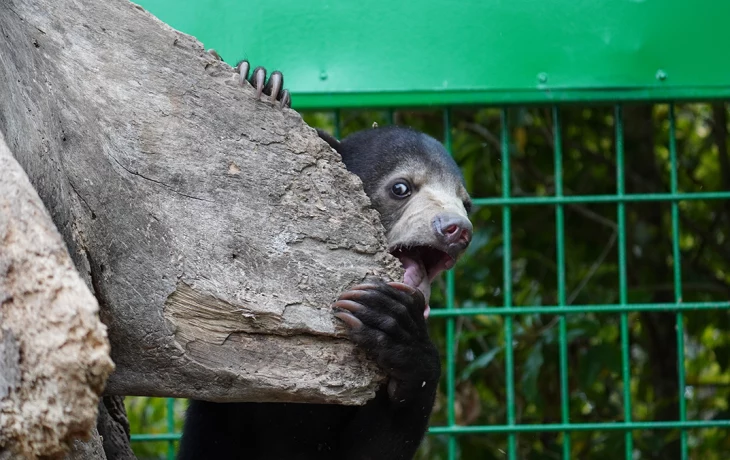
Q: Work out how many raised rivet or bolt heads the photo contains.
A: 3